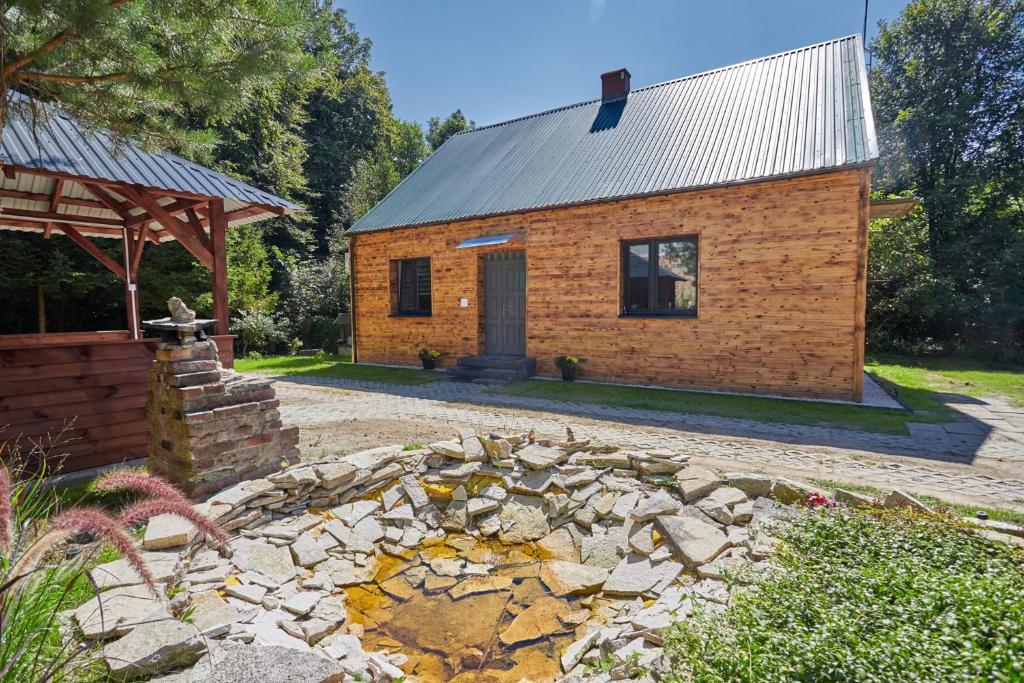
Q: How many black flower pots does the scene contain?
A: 2